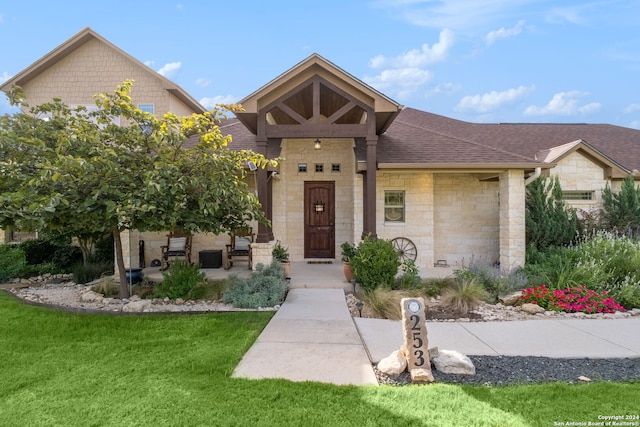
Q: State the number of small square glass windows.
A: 3